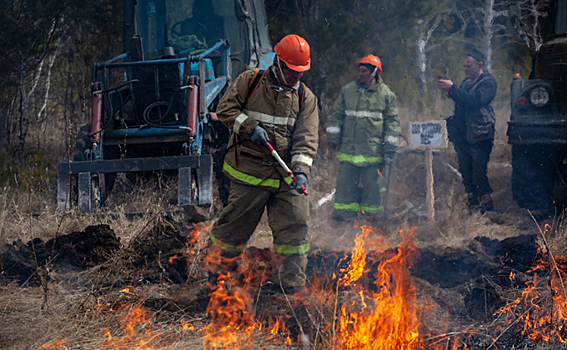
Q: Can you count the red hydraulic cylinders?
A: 2